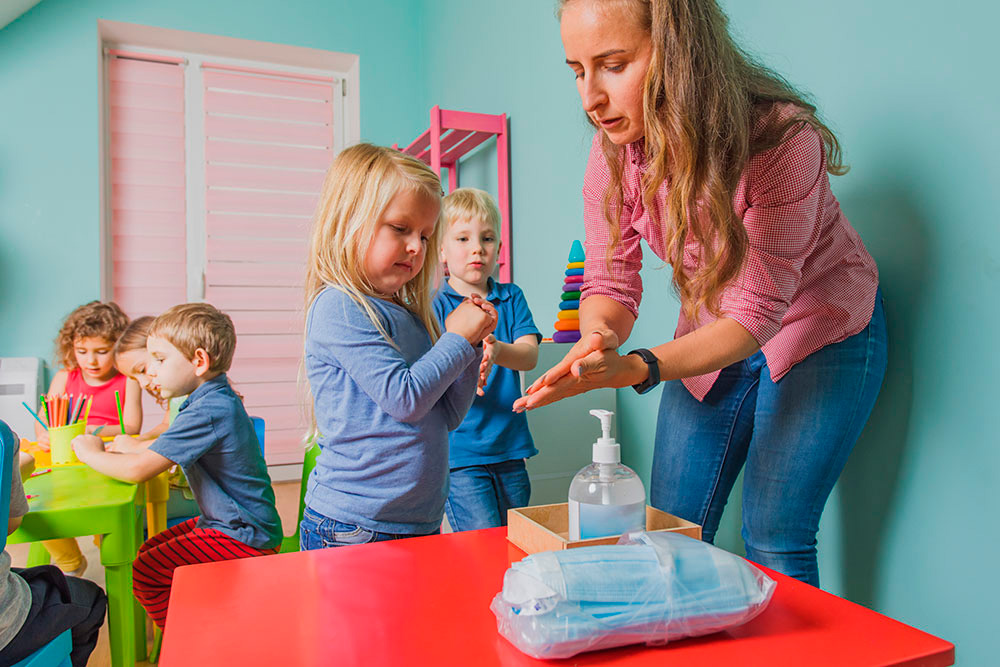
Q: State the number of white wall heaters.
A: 1